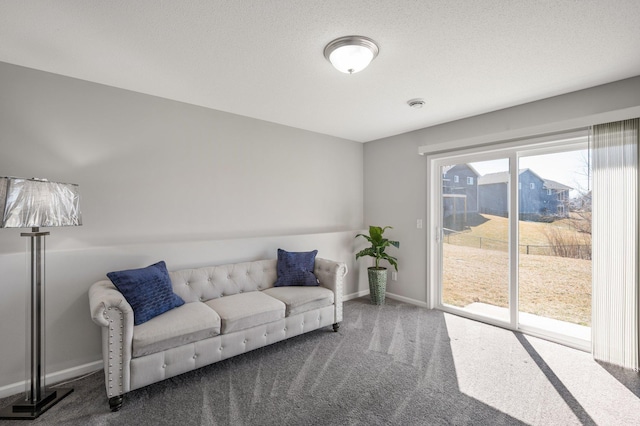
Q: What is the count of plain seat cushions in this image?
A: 3